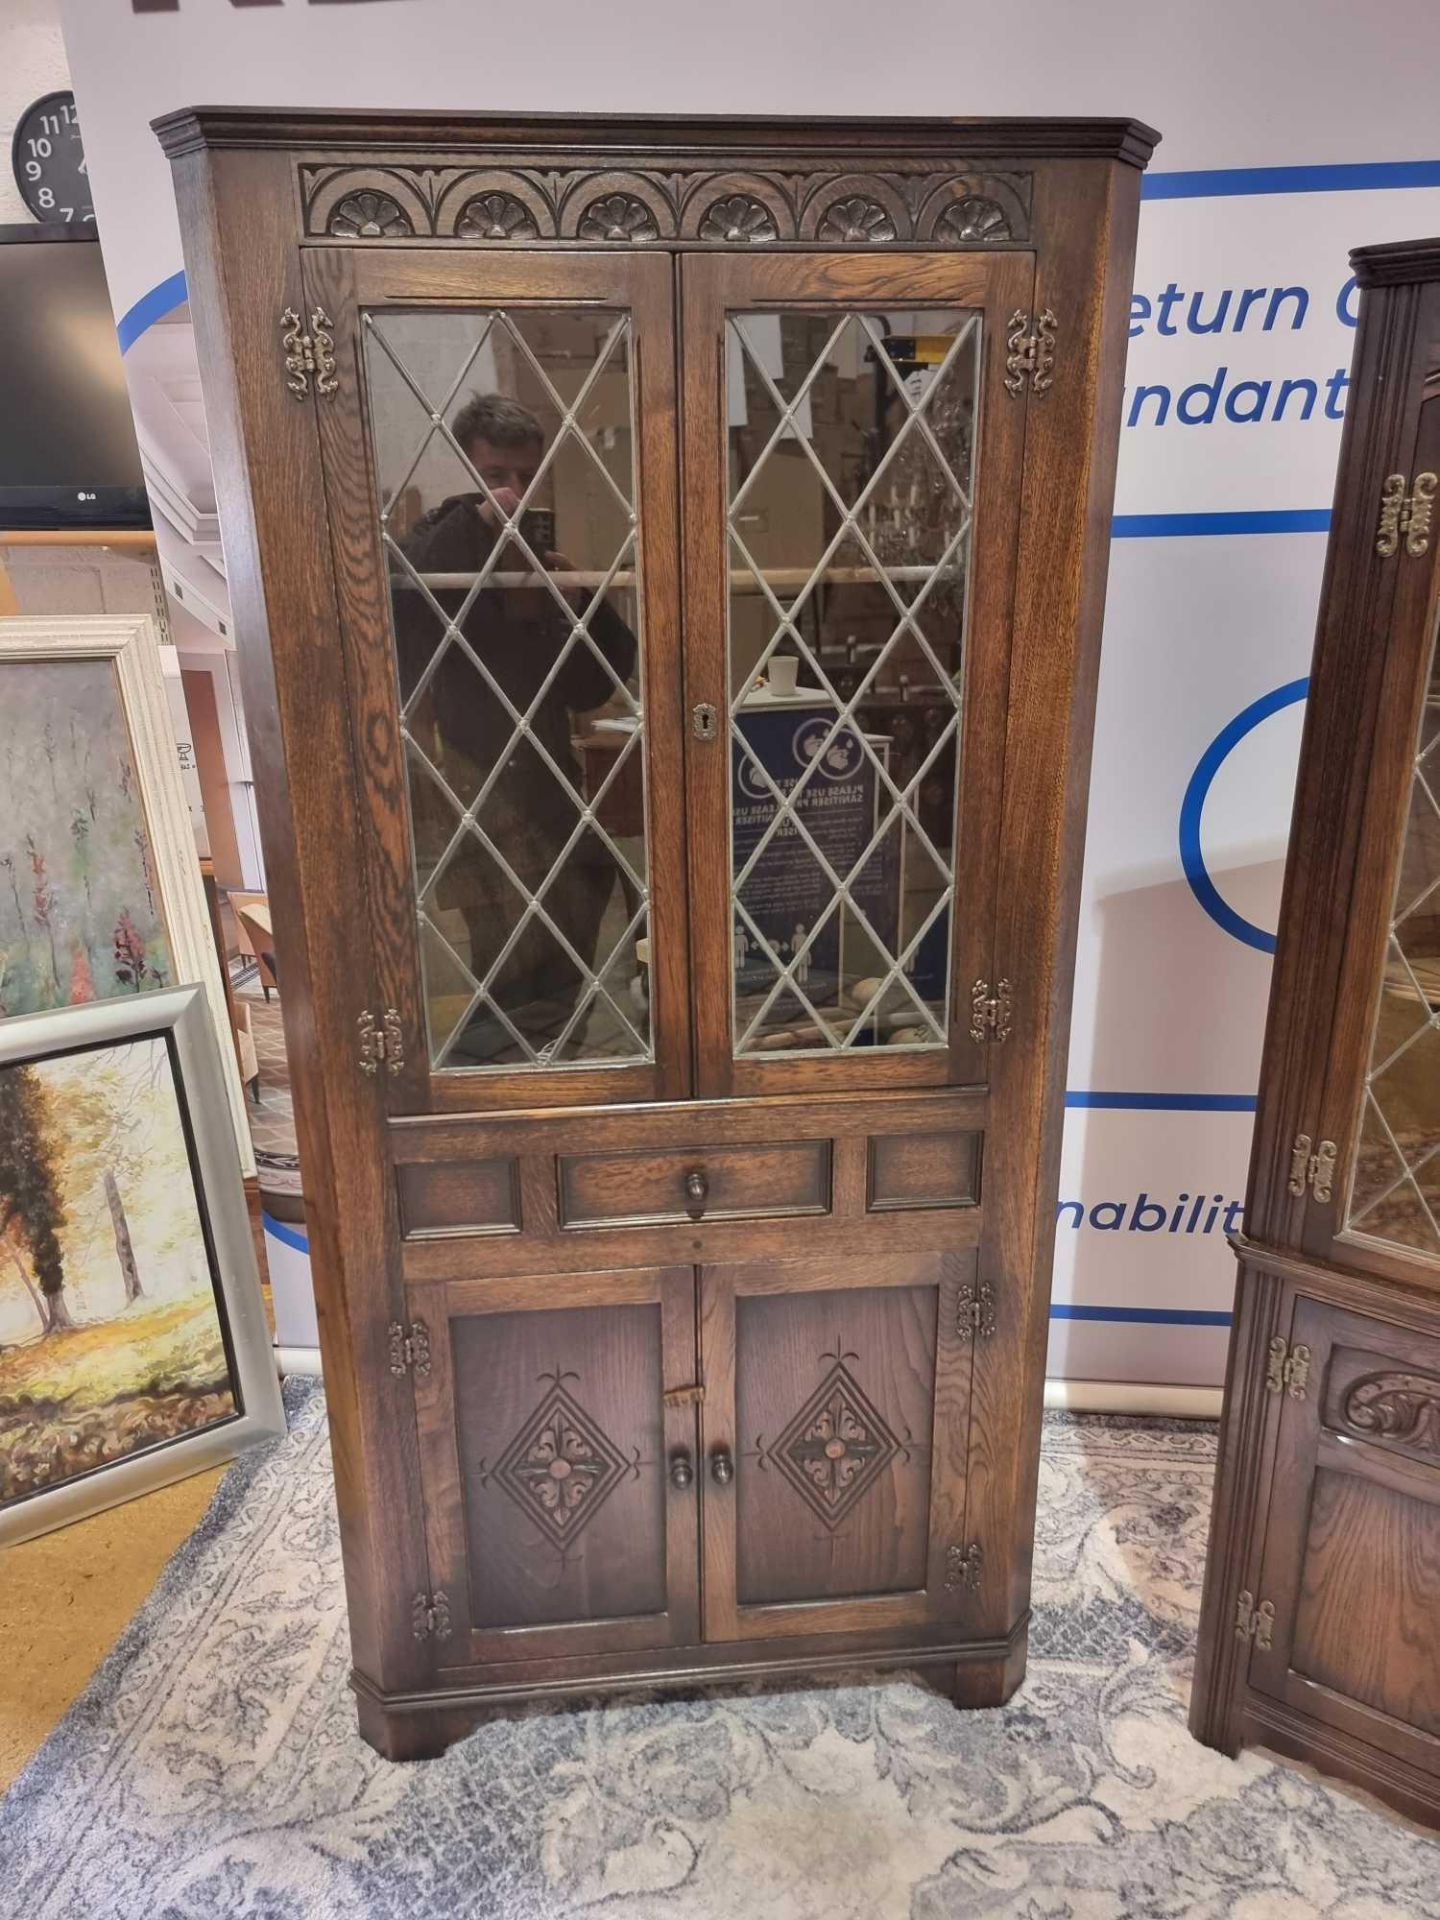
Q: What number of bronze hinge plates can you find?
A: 12